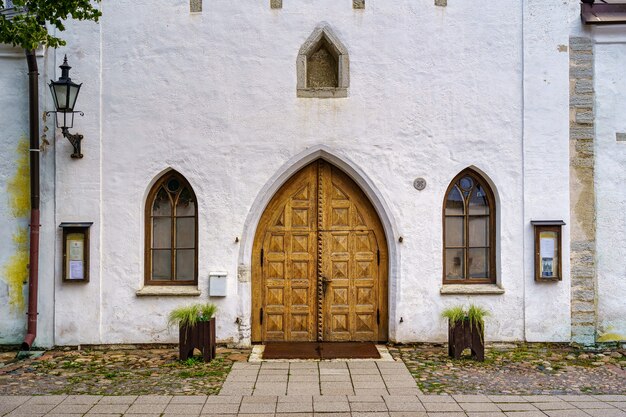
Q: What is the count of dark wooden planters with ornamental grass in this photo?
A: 2